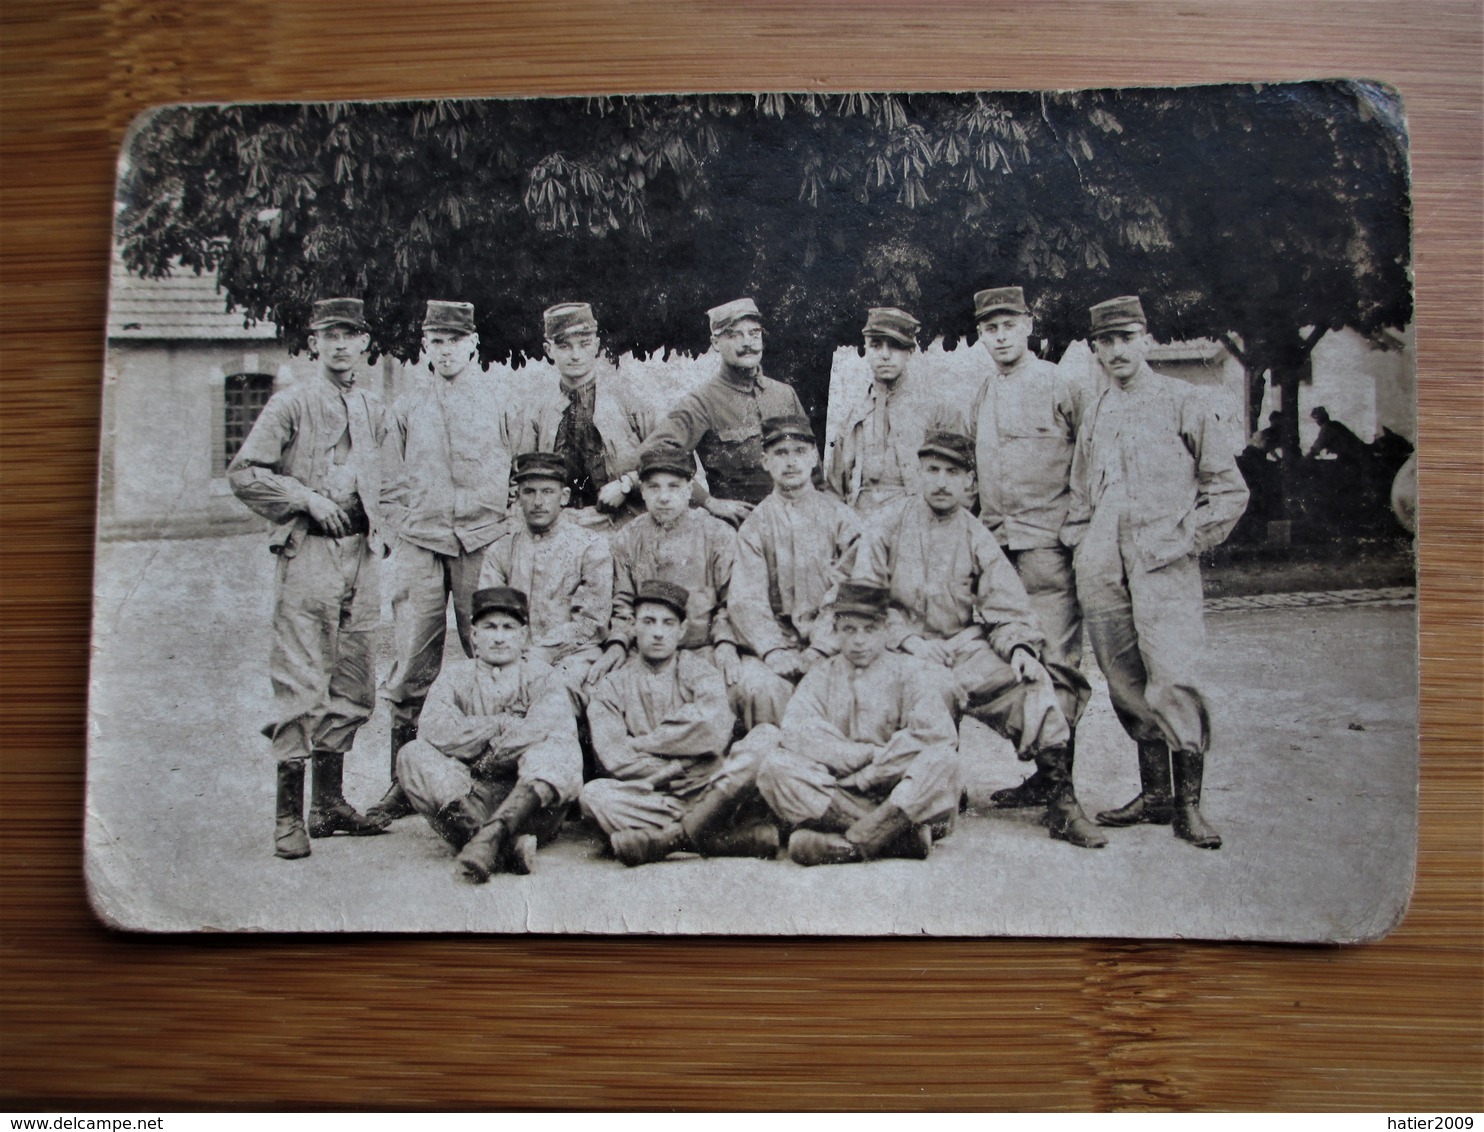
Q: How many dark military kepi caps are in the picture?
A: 13